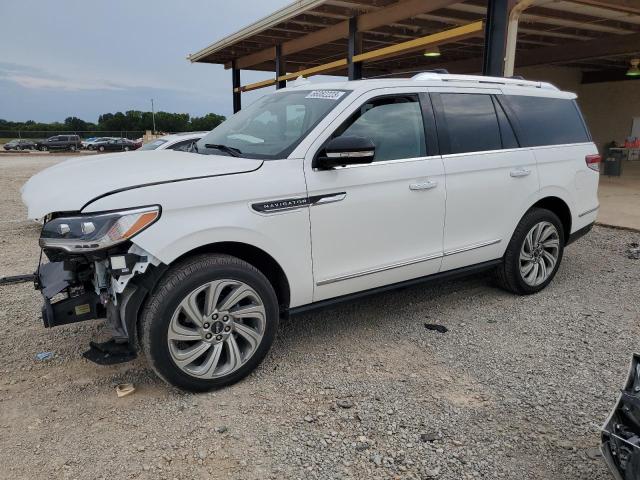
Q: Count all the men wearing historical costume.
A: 0